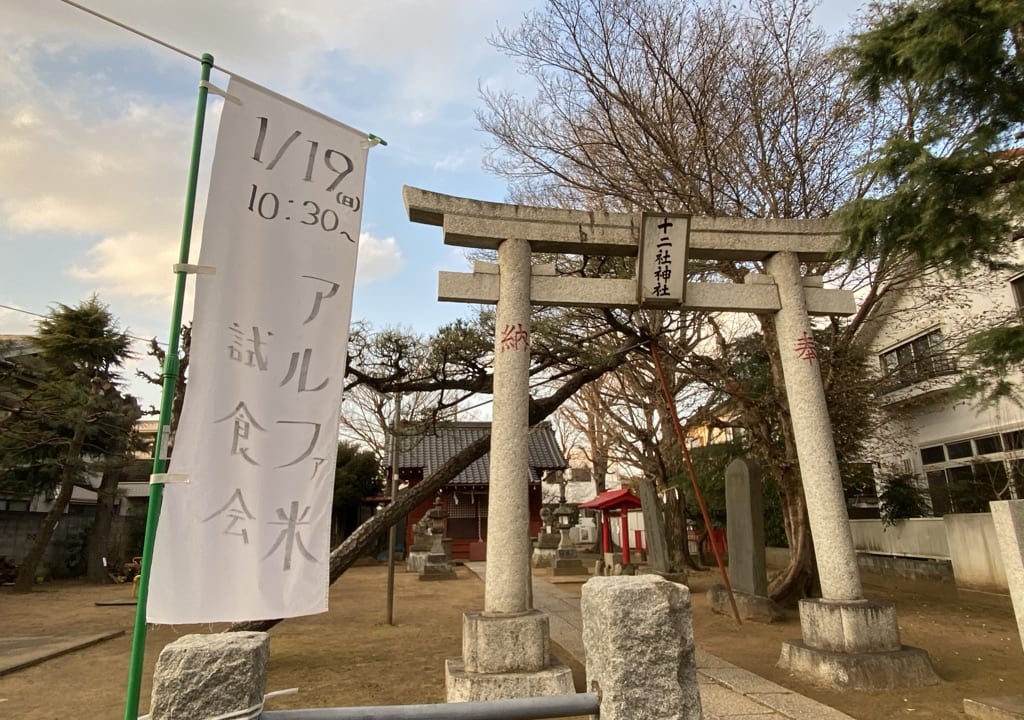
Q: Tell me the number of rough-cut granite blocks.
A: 2